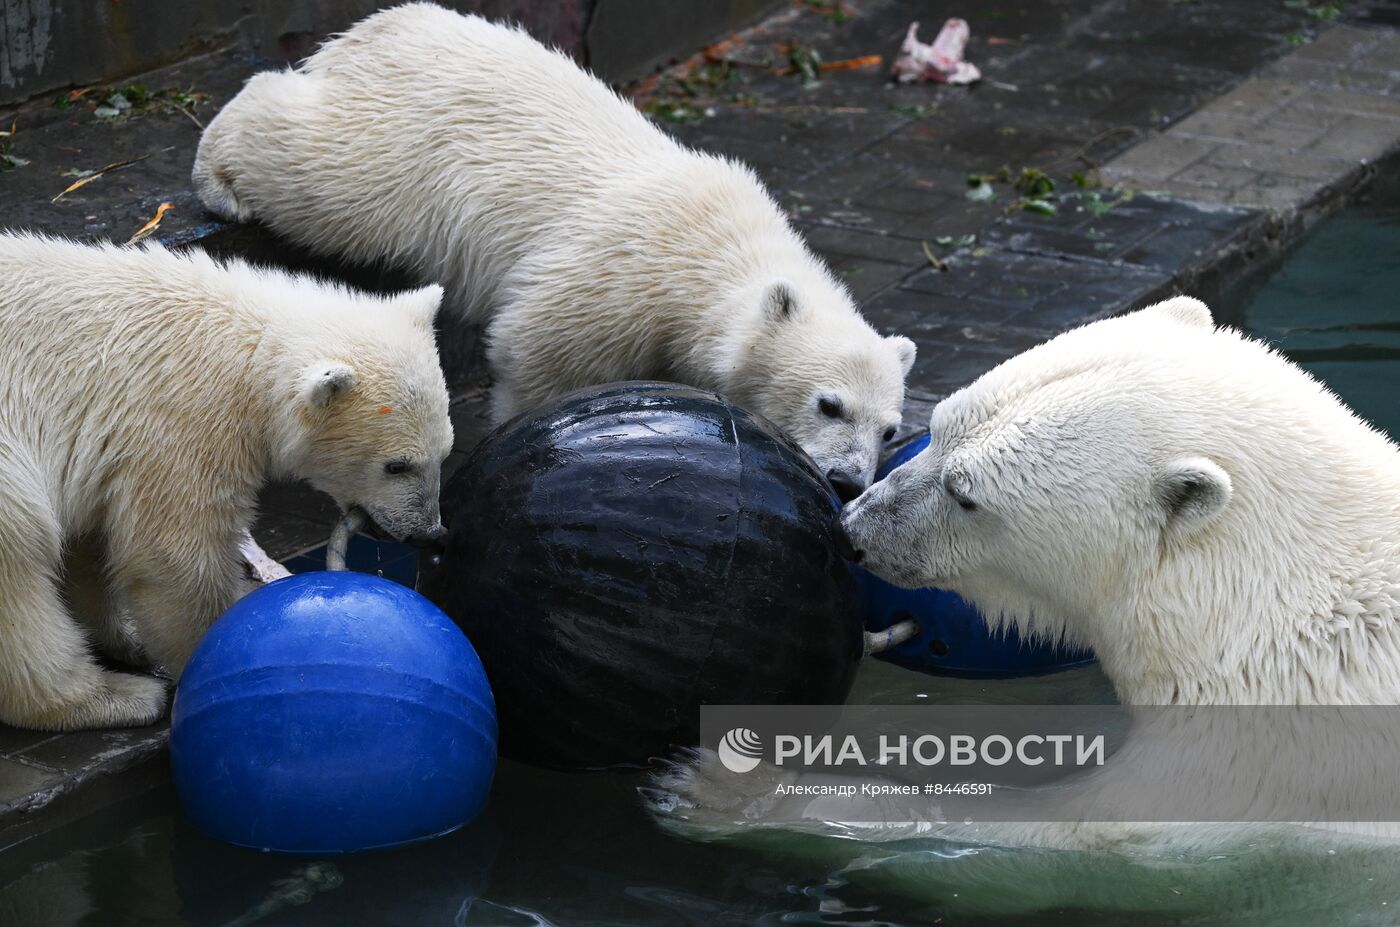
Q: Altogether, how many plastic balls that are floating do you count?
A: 3